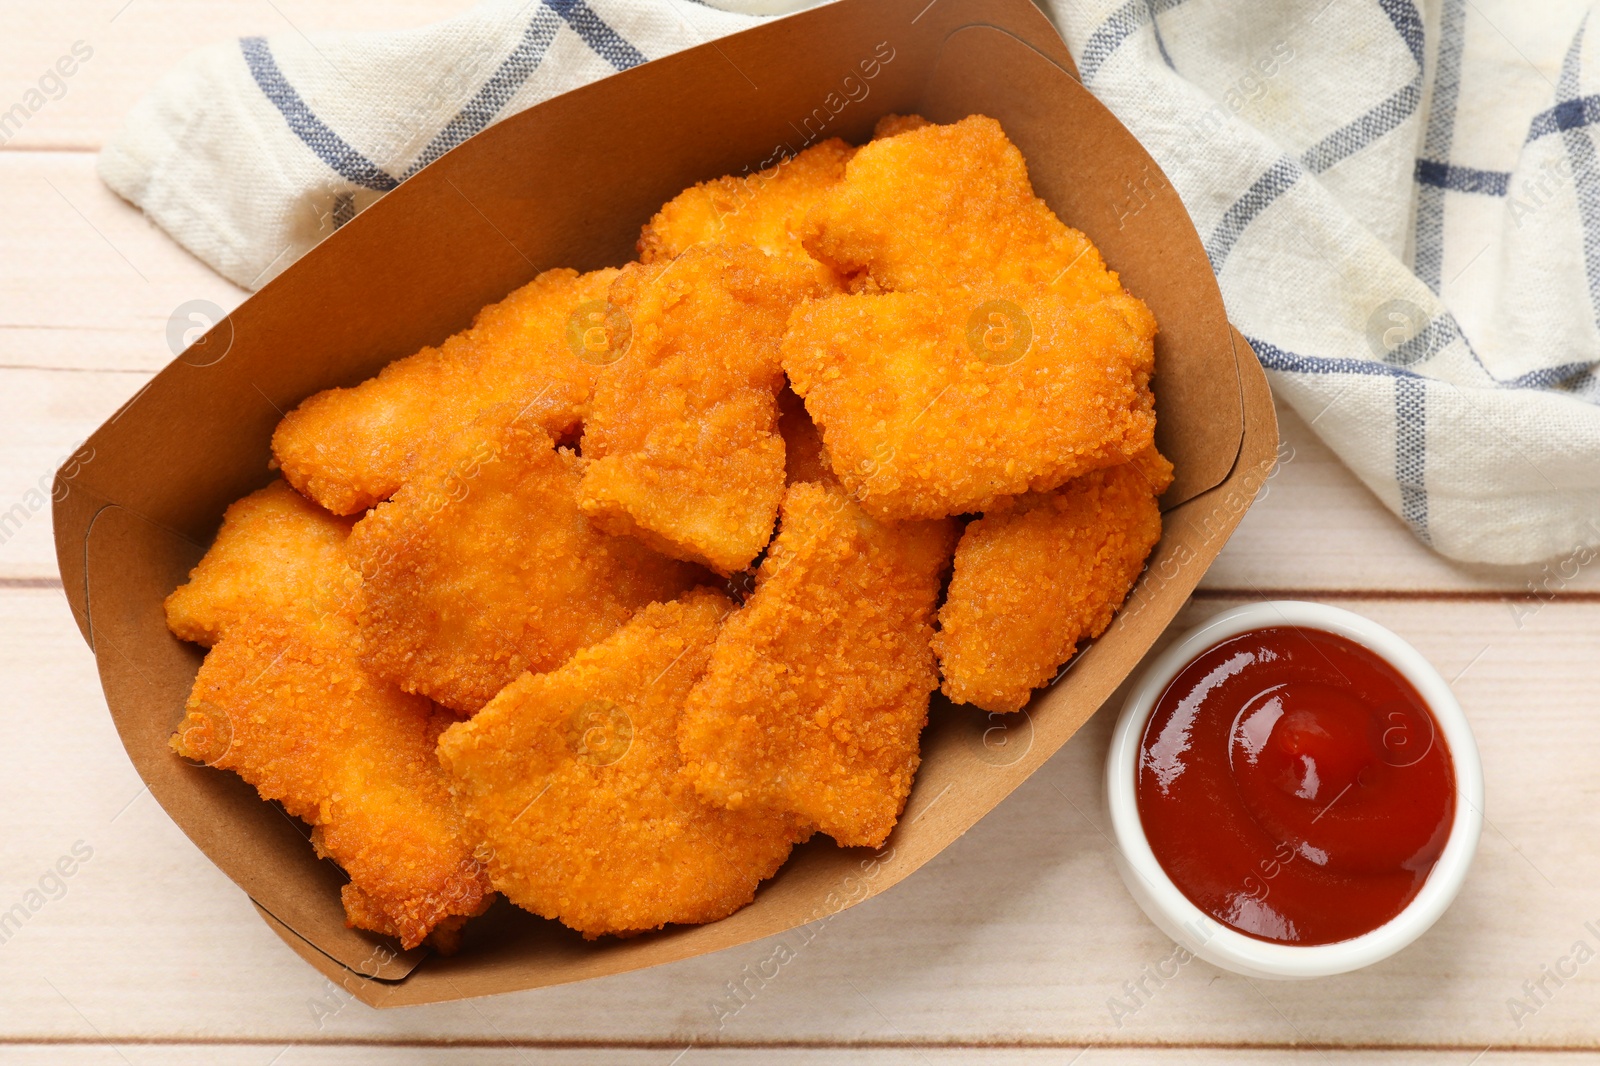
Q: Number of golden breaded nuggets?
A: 11